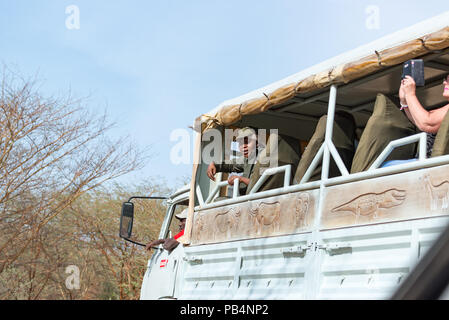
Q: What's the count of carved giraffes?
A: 1